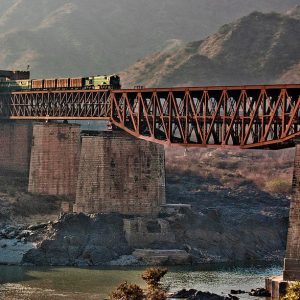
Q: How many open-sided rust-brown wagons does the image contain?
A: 4